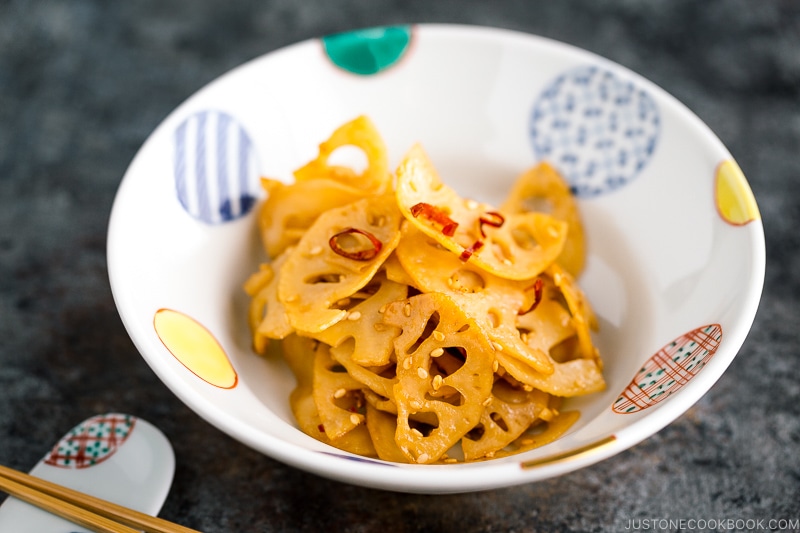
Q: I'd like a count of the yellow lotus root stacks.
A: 1